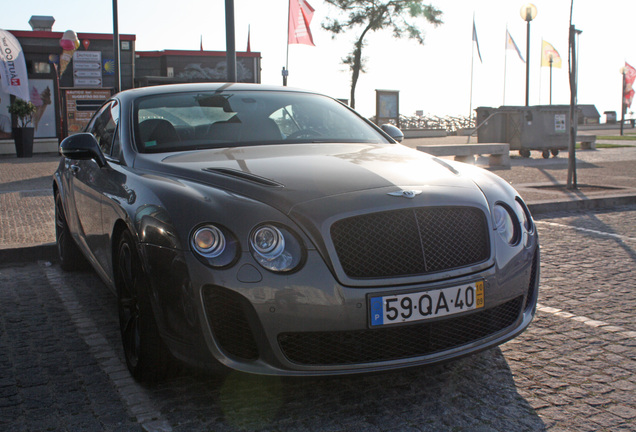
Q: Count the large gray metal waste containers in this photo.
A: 2